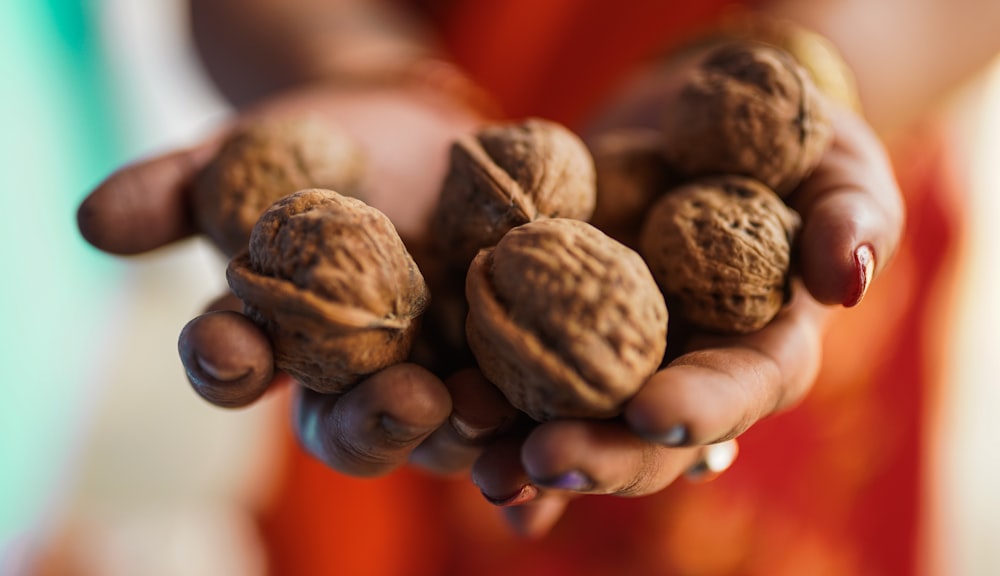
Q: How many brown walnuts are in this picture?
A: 7